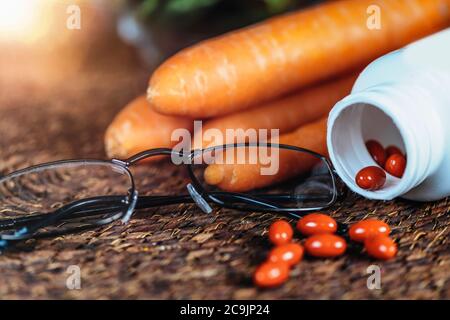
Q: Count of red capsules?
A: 11